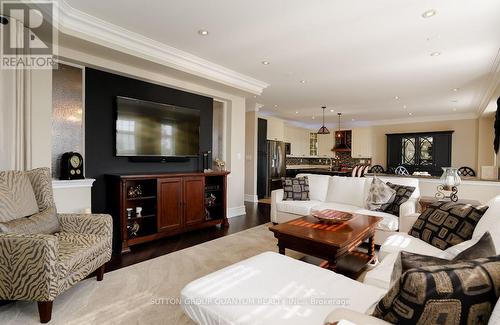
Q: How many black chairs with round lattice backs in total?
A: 3